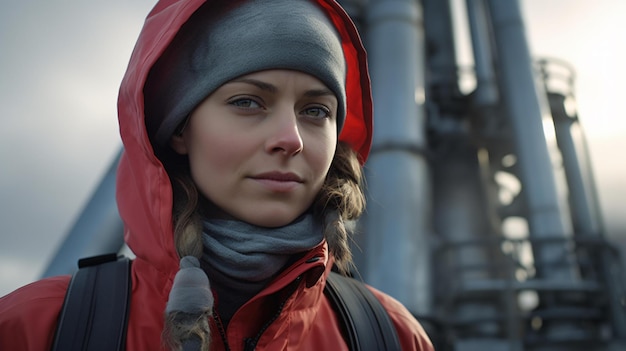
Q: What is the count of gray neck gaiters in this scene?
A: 1